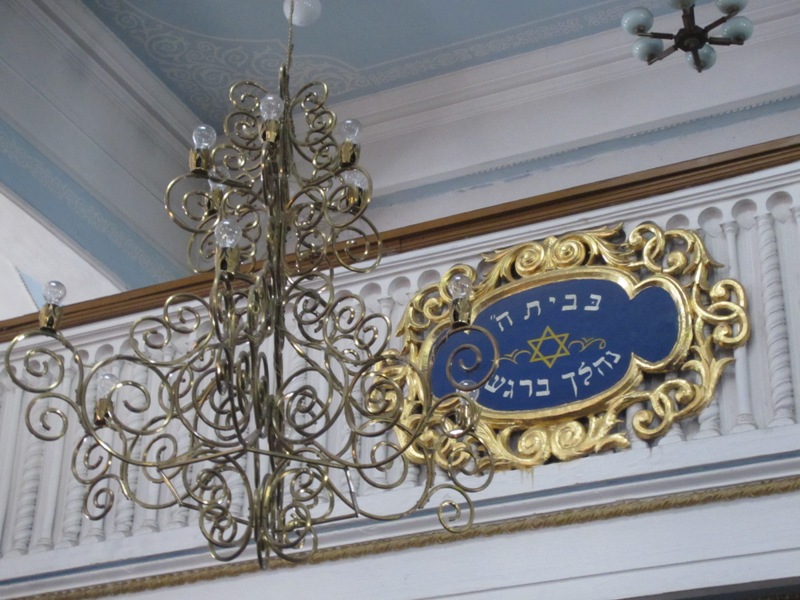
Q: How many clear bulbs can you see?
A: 10